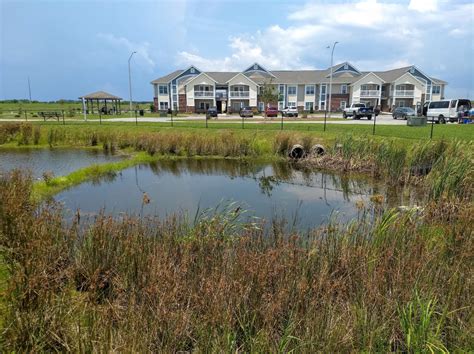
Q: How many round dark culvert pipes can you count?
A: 2